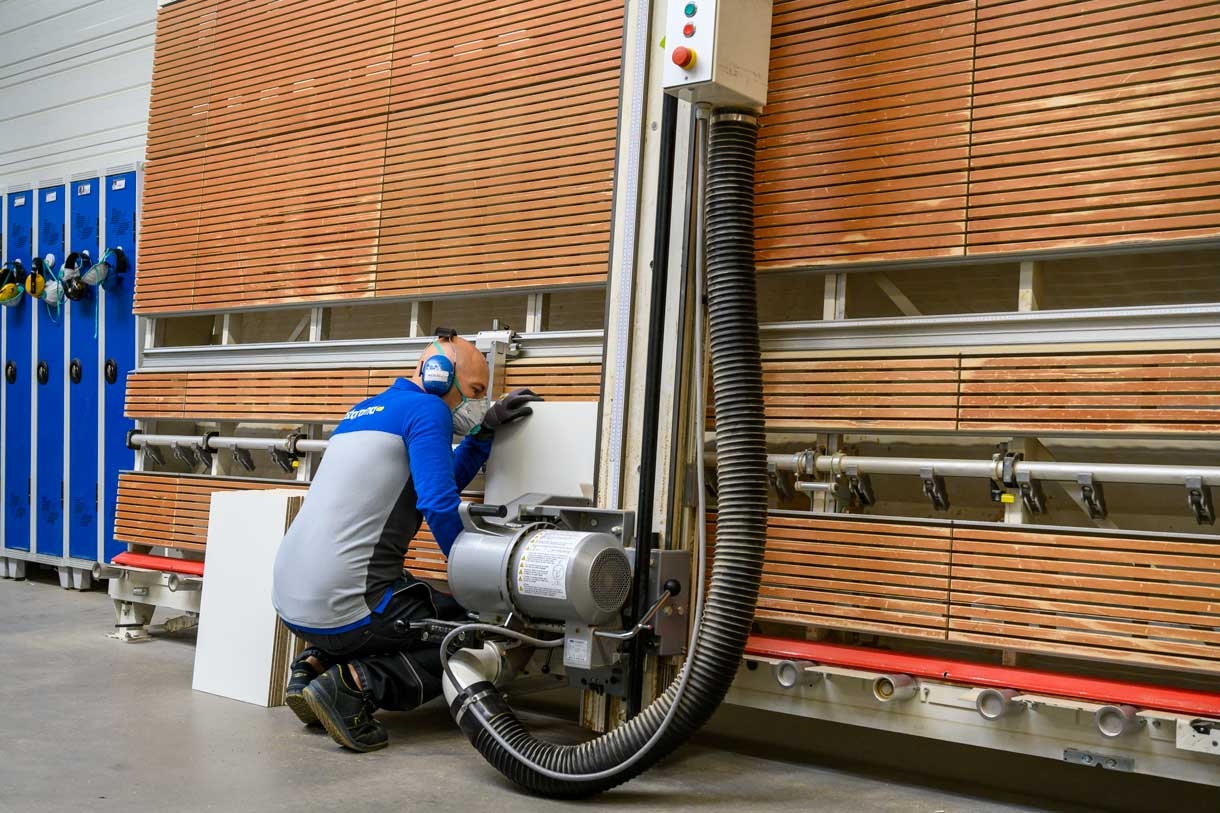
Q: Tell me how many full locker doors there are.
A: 4